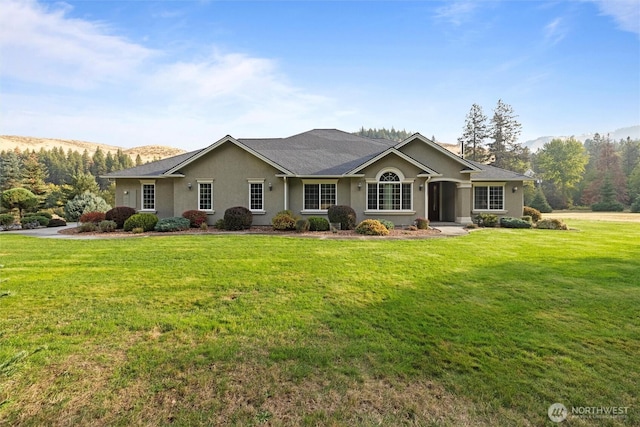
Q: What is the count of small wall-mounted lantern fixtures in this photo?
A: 5